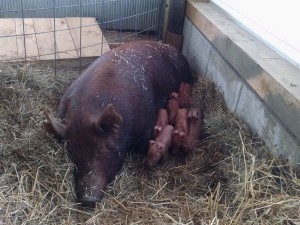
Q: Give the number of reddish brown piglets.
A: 6